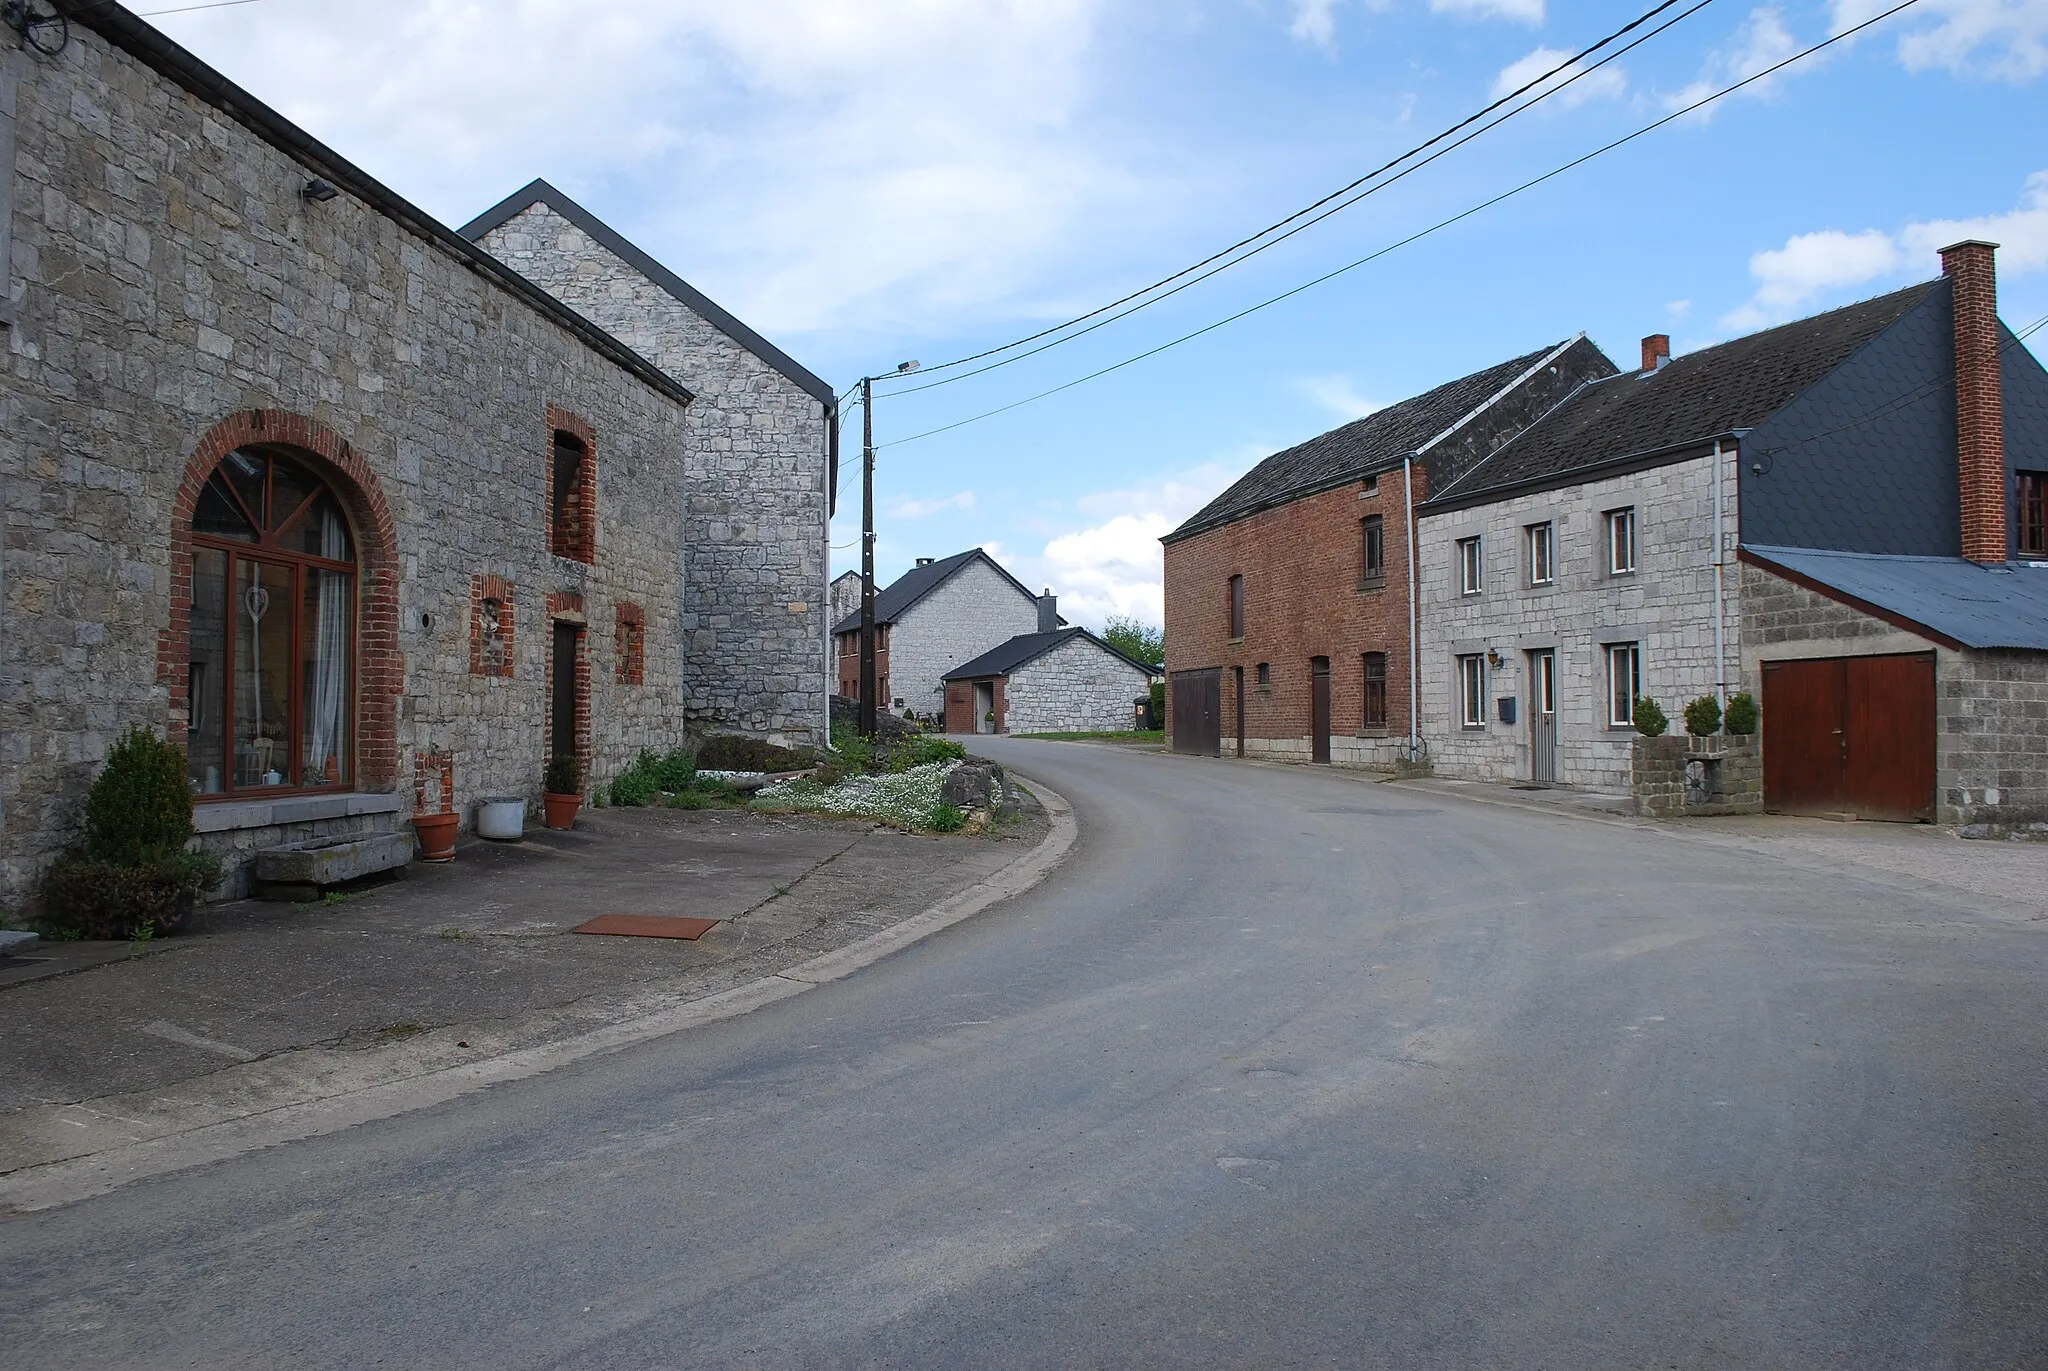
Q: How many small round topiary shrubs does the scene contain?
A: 3